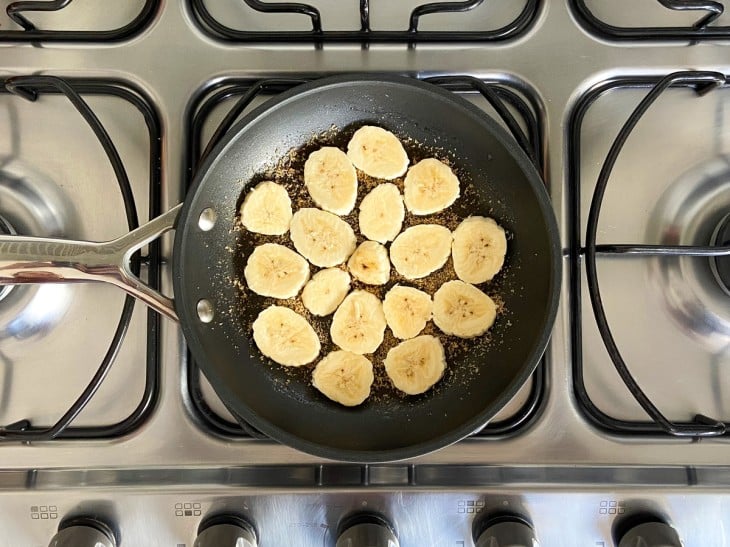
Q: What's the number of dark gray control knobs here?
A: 5